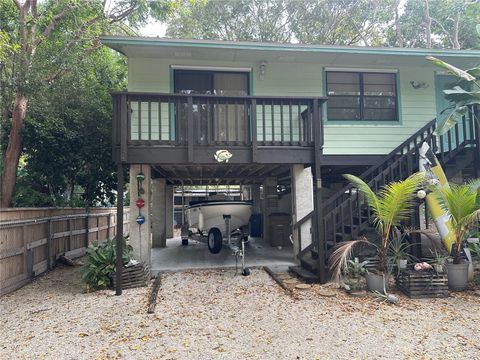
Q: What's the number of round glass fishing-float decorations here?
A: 3